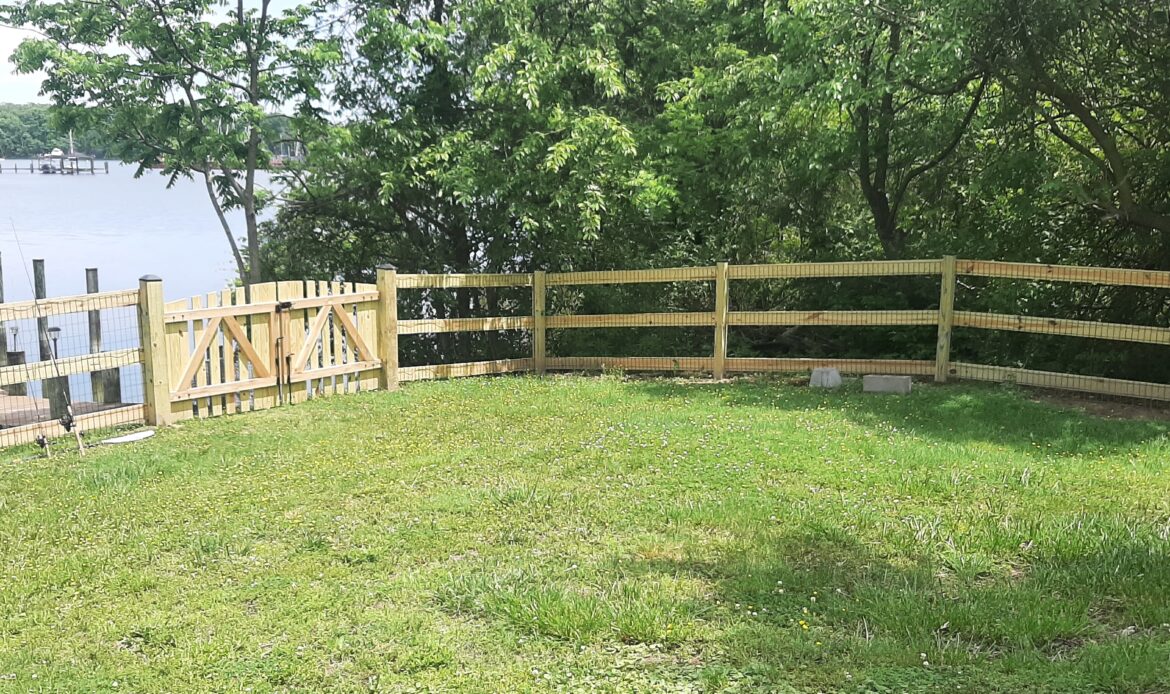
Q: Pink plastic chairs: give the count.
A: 0